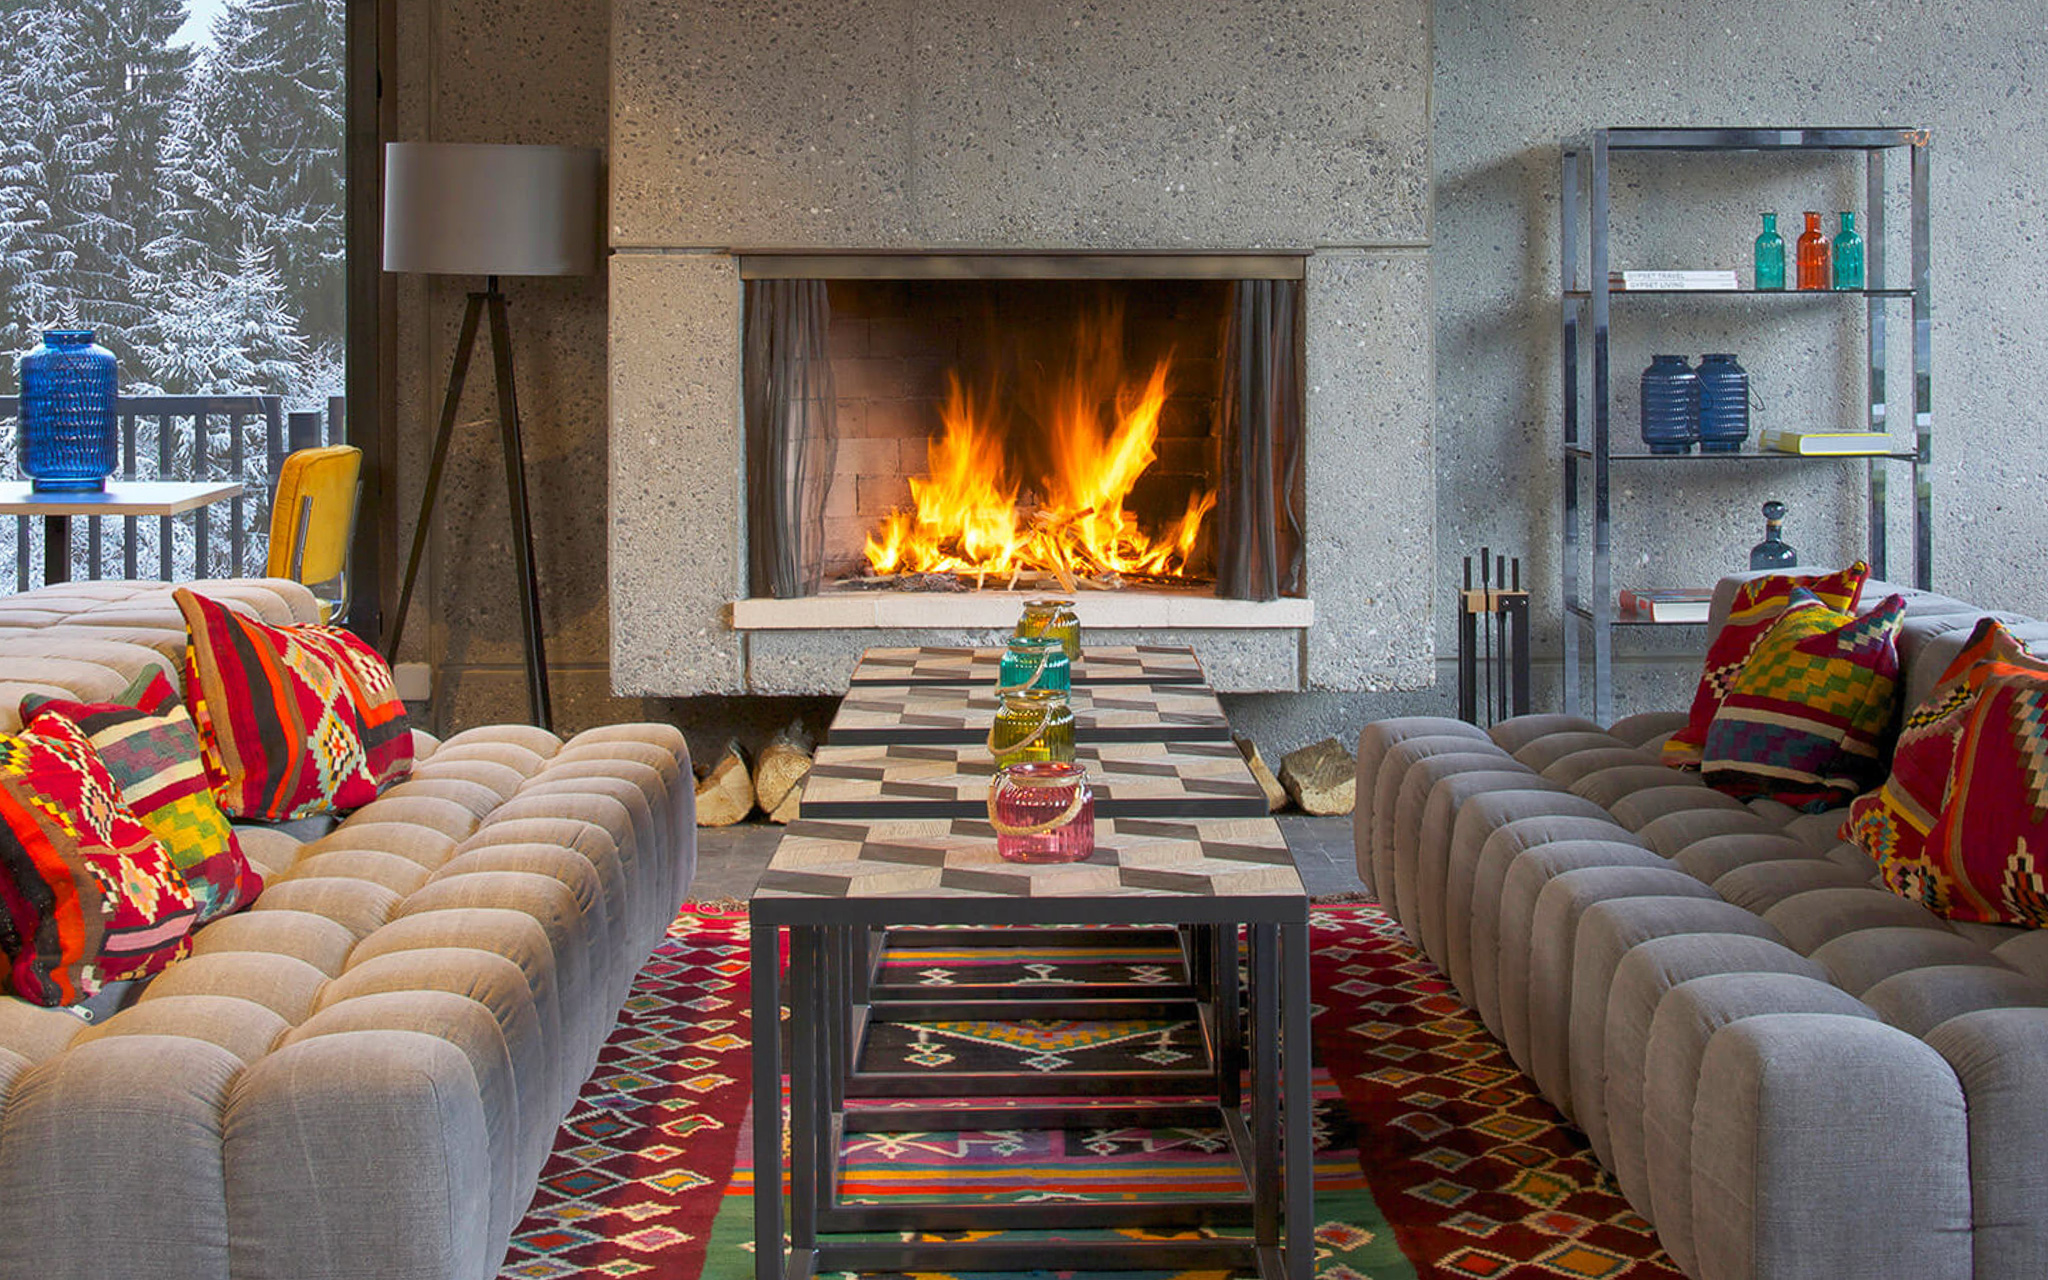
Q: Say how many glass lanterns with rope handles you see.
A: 4